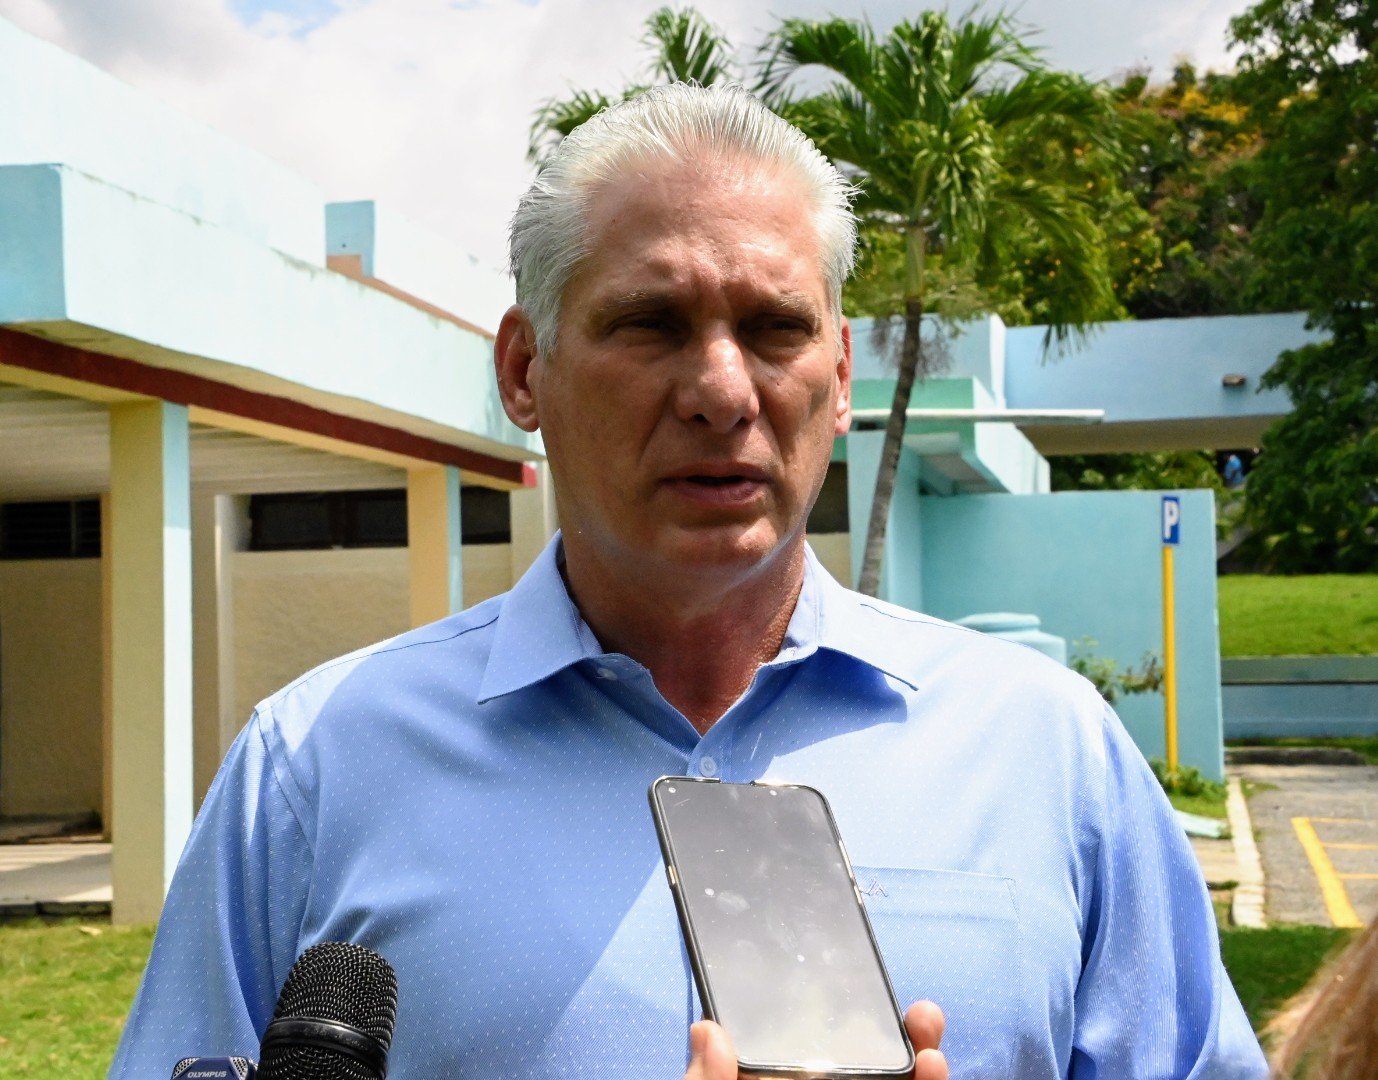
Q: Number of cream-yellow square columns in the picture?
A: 2